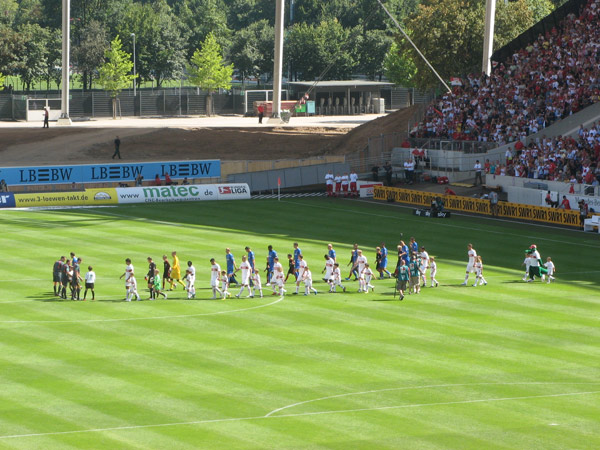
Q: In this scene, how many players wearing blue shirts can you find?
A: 10